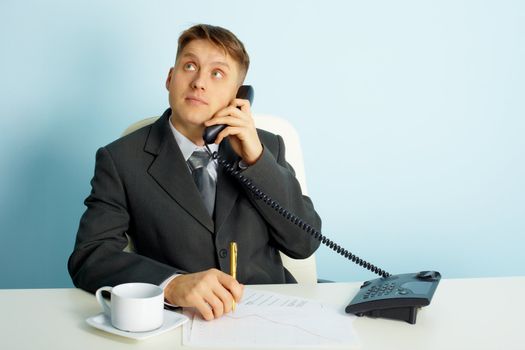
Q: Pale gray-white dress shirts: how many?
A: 1